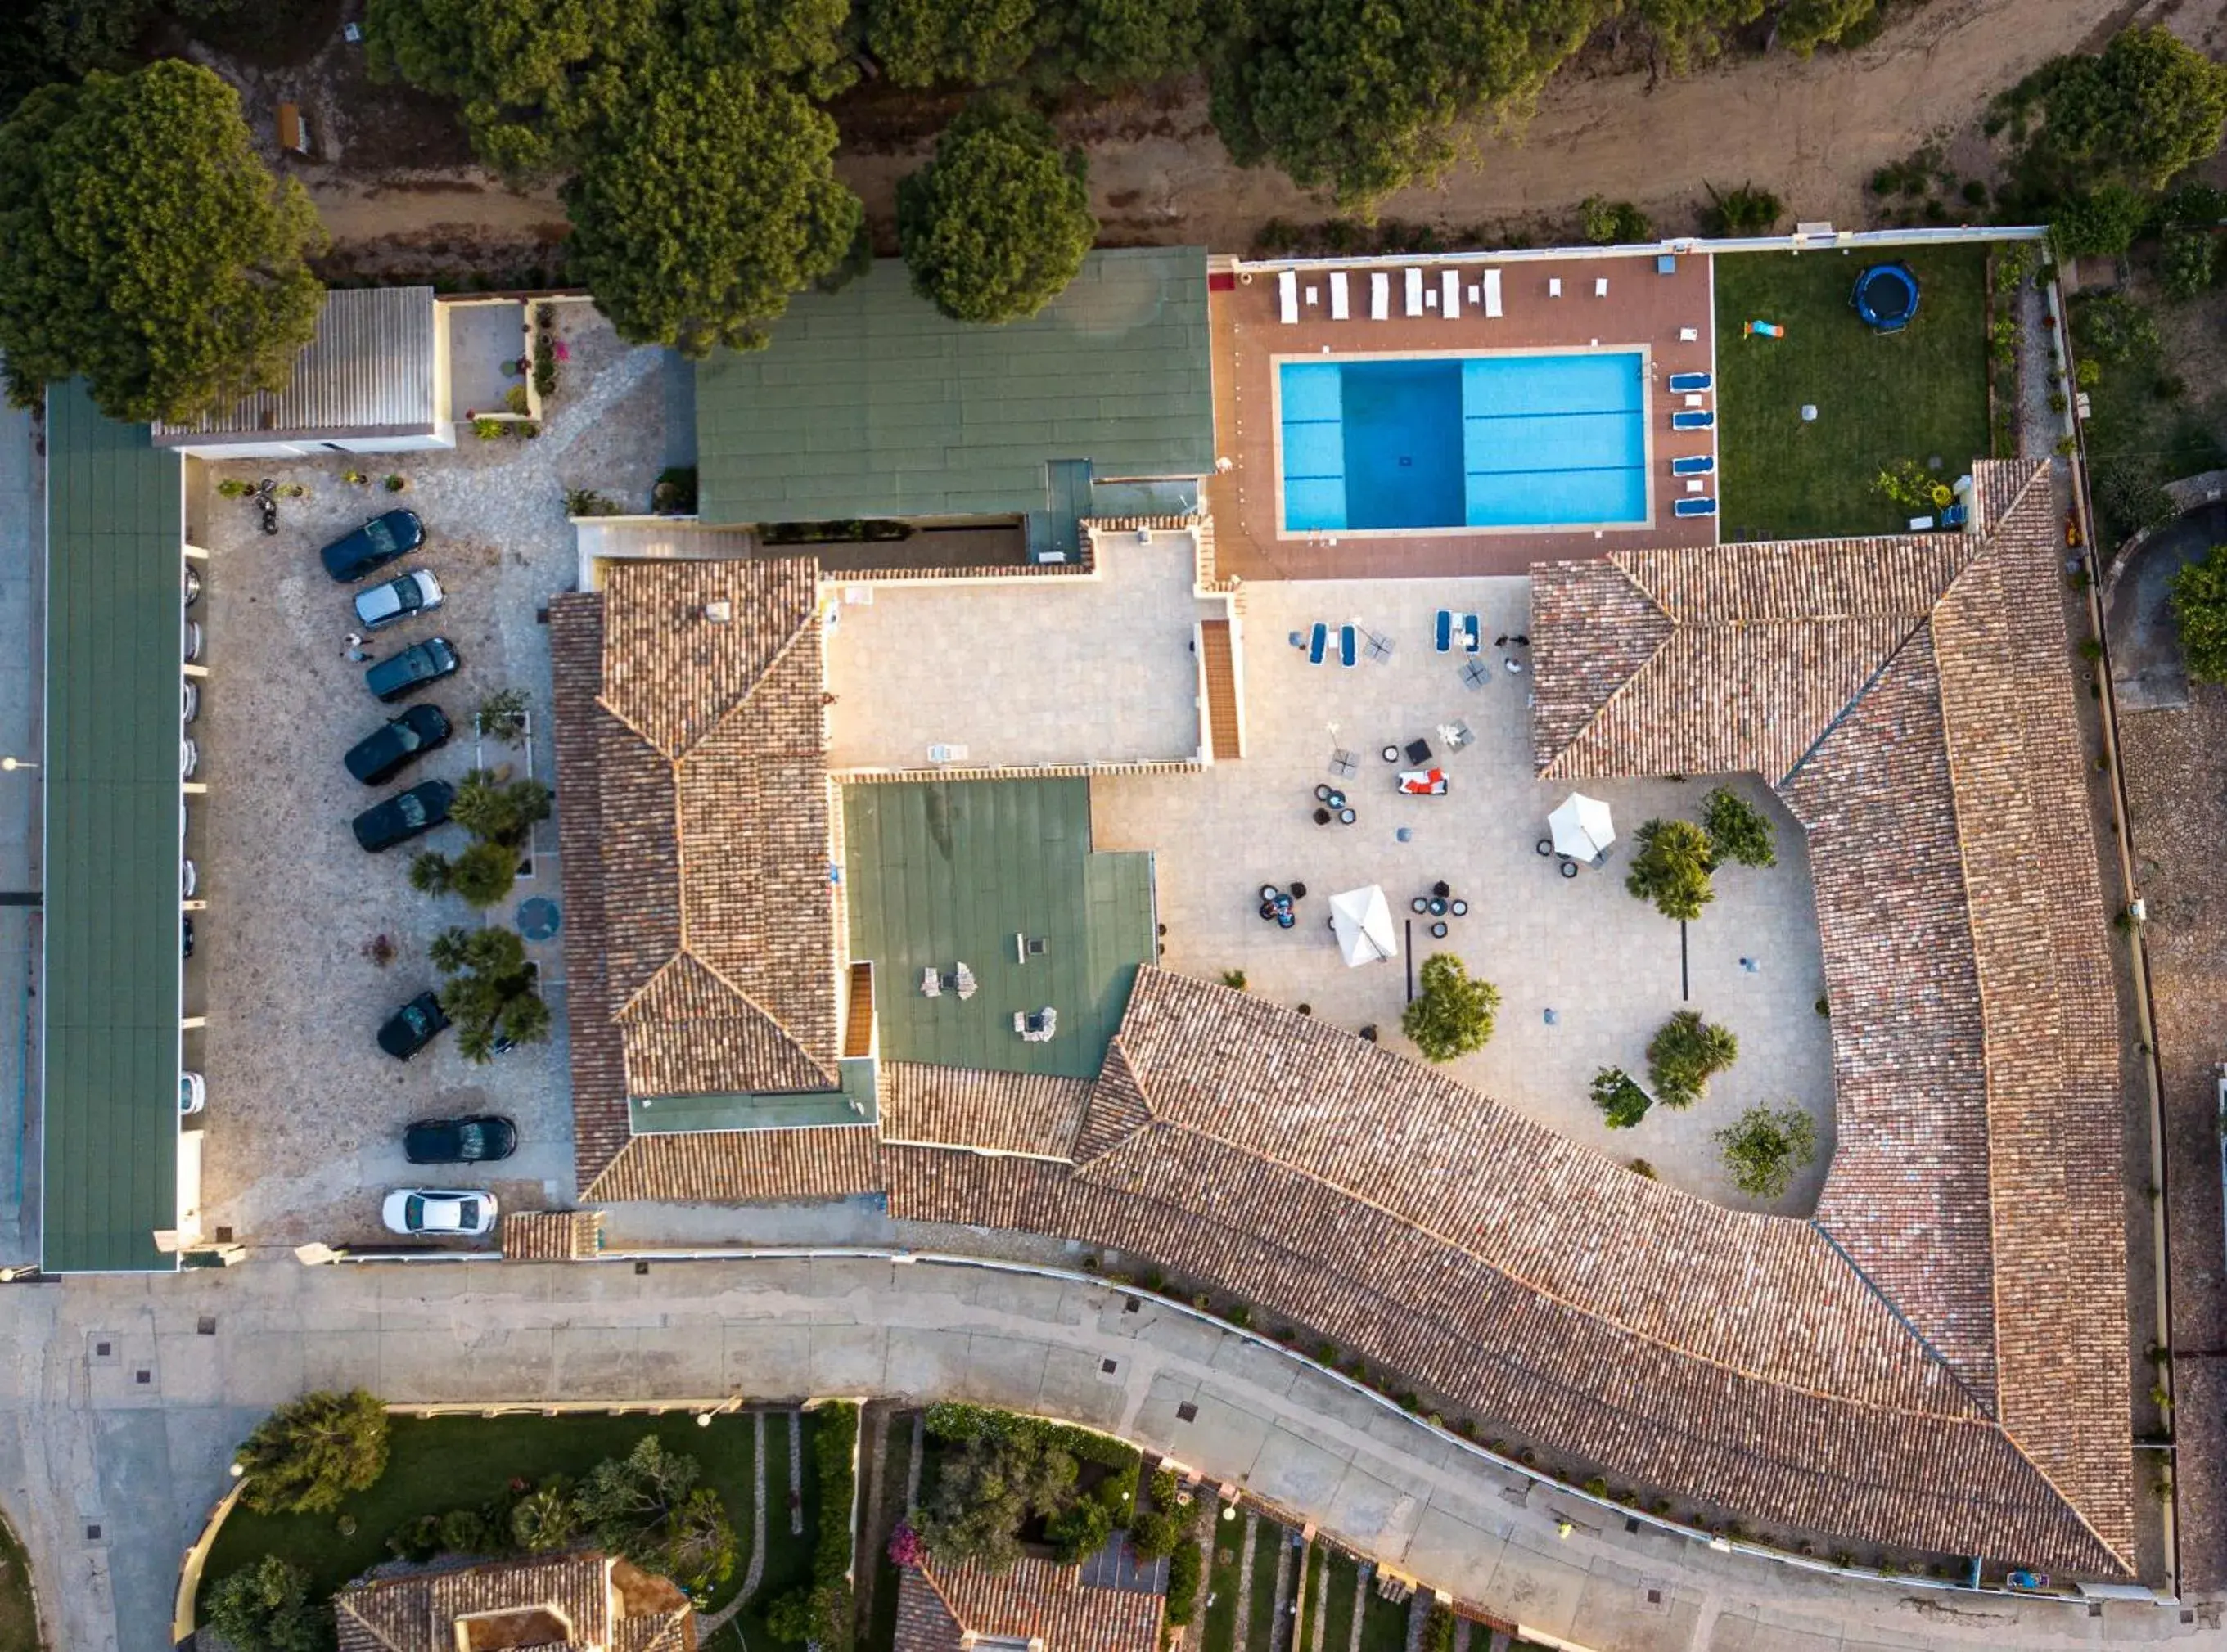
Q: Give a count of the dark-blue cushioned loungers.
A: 8